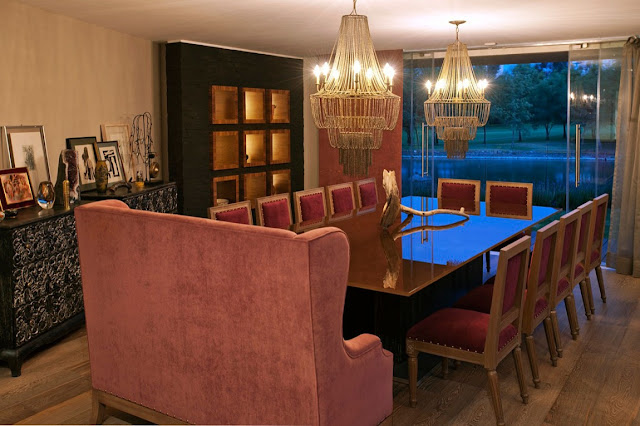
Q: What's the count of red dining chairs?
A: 12